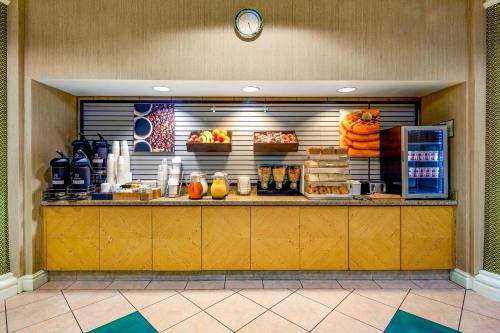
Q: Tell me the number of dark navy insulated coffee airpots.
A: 4